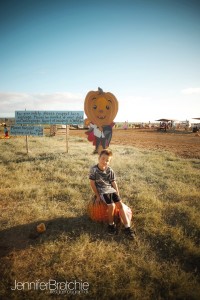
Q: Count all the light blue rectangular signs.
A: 2